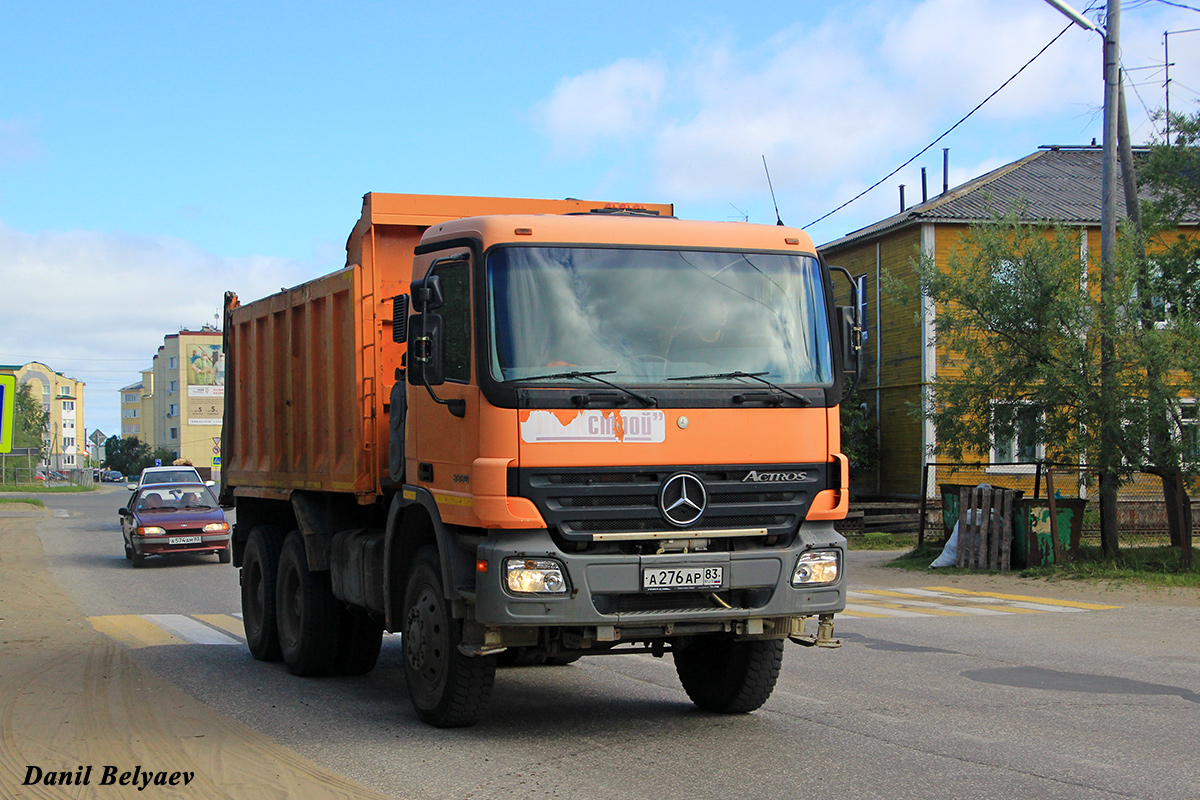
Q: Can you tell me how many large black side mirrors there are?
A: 2